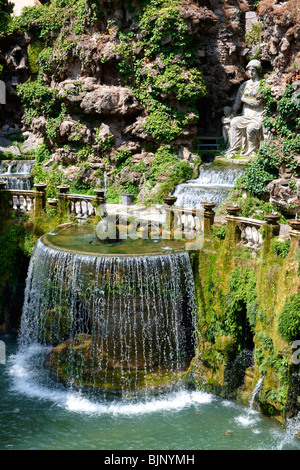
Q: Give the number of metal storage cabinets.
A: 0